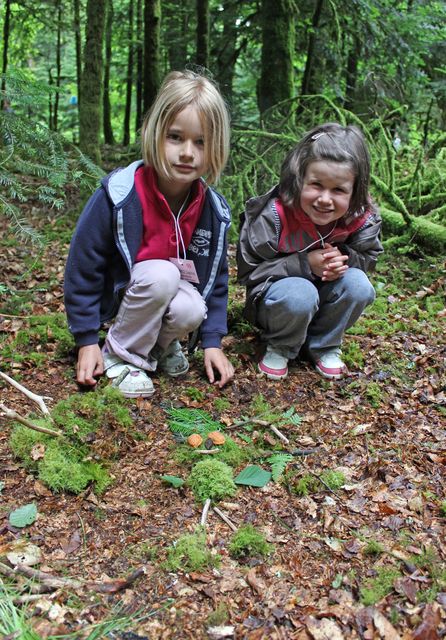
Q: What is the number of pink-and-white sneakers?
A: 2